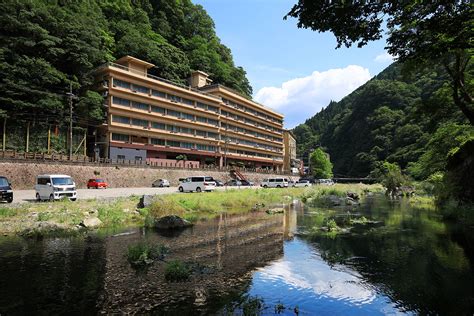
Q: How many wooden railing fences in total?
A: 1